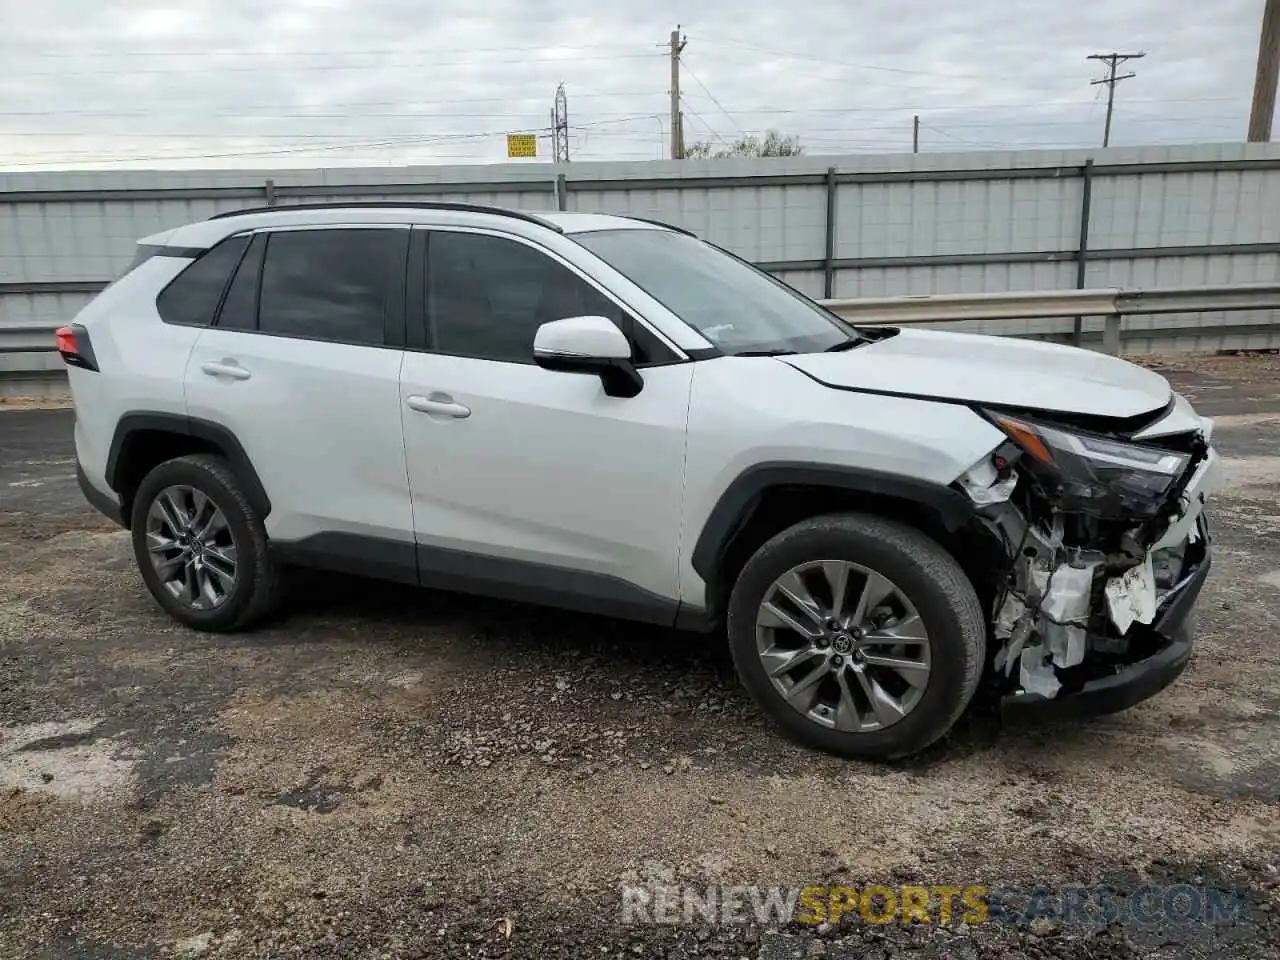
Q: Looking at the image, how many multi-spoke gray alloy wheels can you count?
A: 2